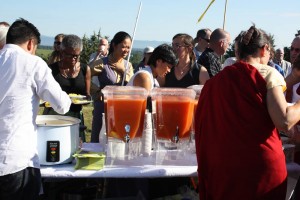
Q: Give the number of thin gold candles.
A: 0